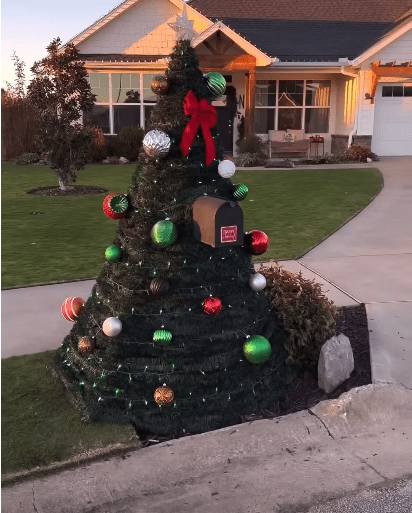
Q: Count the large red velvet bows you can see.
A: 1